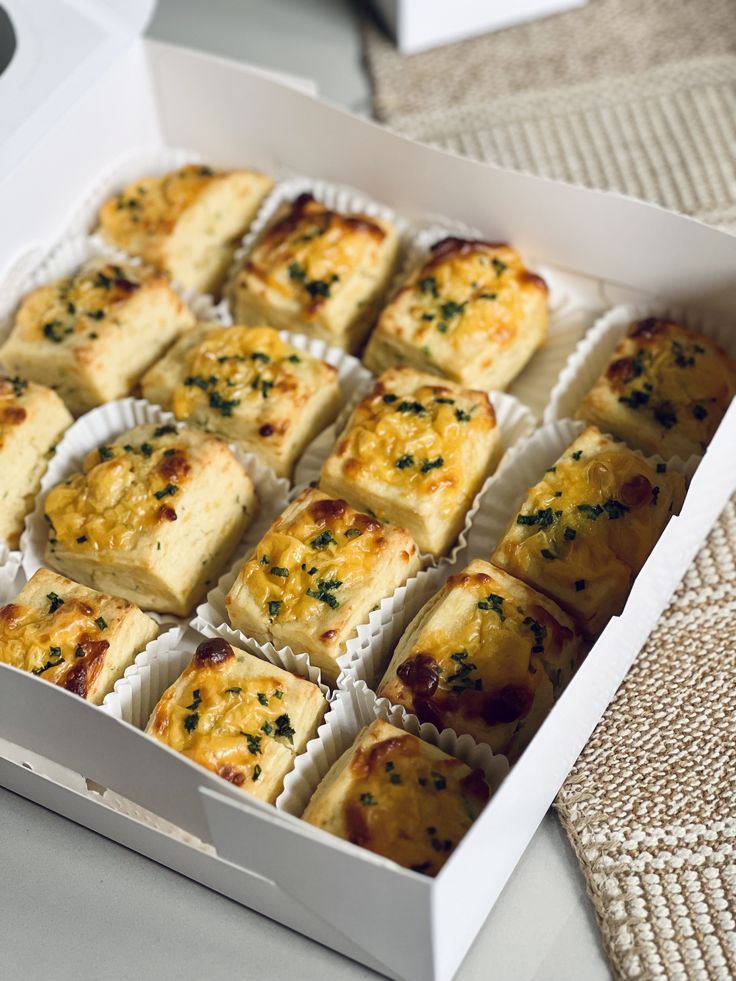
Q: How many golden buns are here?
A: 15